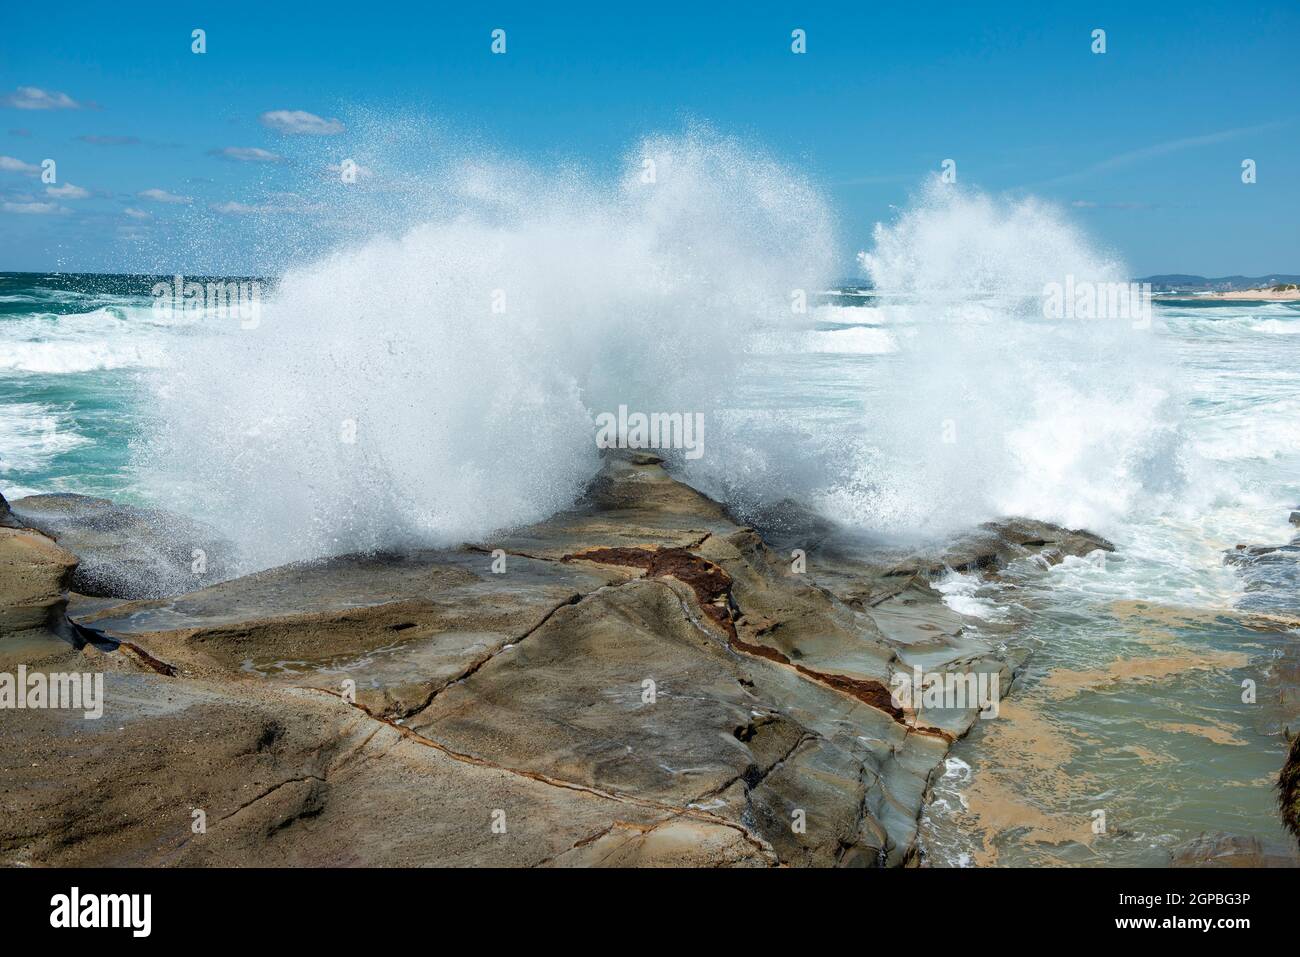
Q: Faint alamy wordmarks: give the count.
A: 5